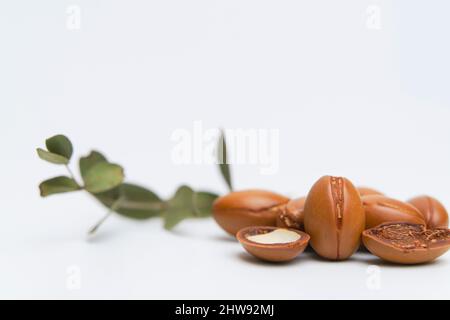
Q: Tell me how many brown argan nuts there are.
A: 8